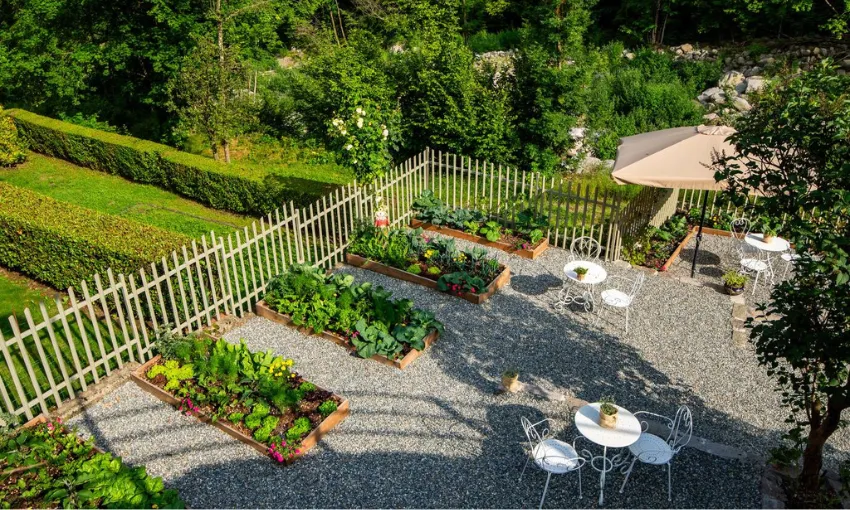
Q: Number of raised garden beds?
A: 6